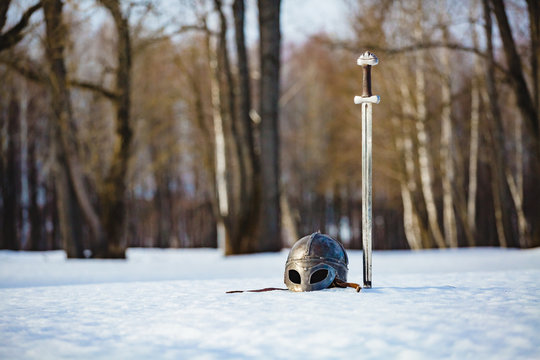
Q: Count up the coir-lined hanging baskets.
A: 0